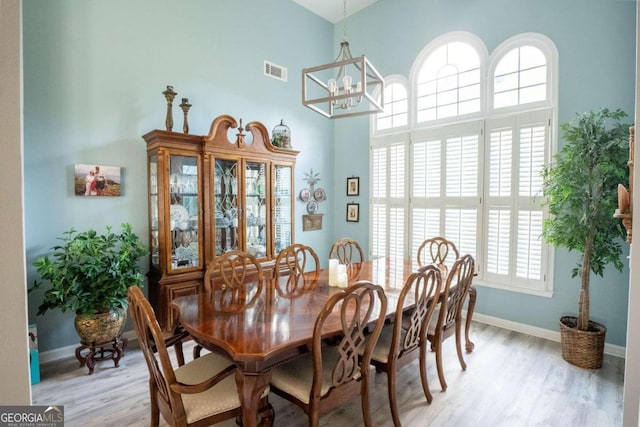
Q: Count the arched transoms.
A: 3